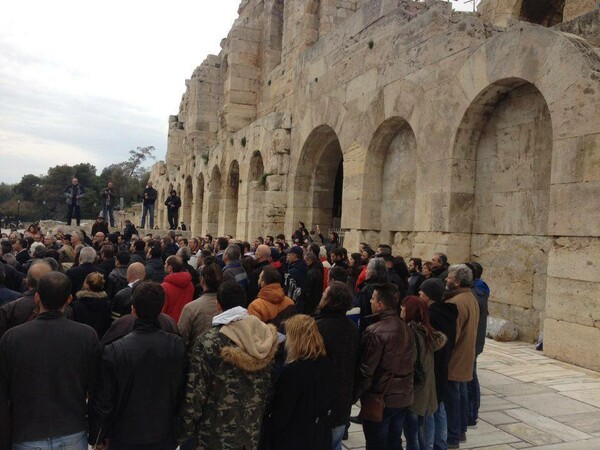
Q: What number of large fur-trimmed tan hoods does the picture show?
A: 1